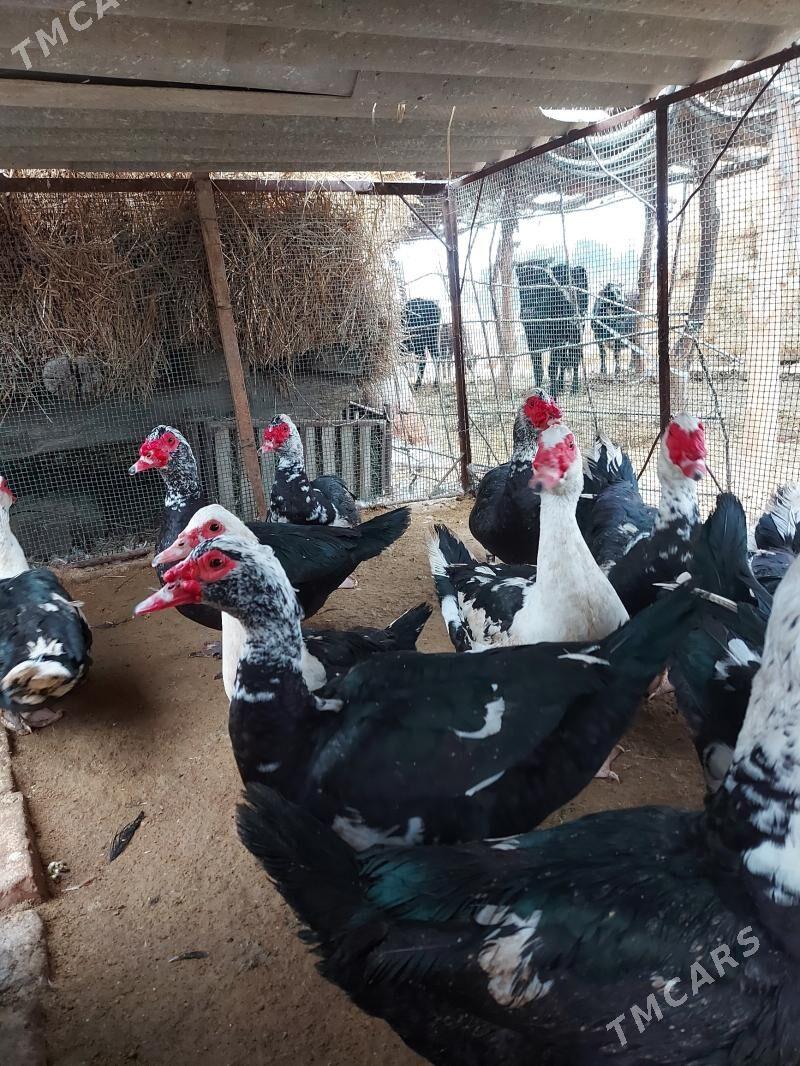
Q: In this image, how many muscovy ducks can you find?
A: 11